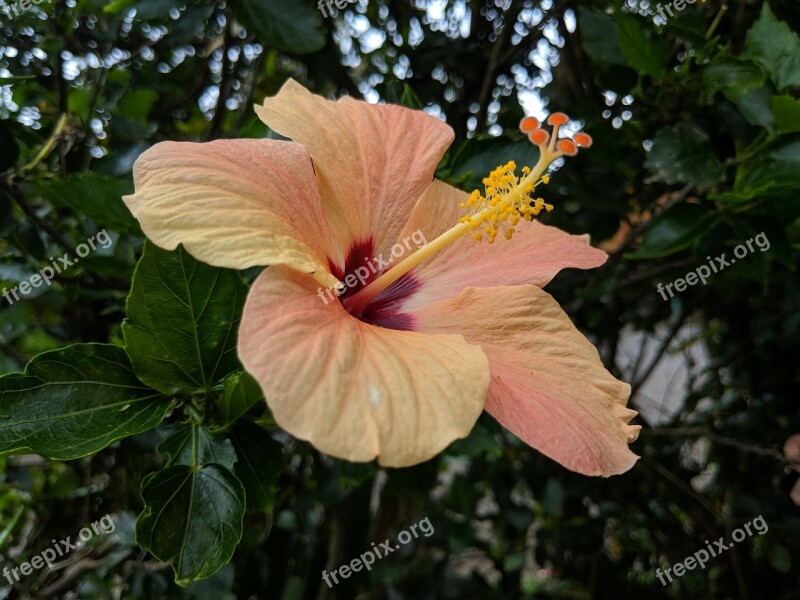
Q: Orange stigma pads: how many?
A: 5